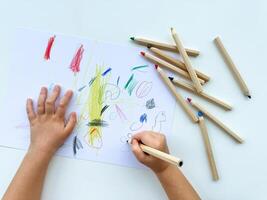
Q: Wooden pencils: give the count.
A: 10